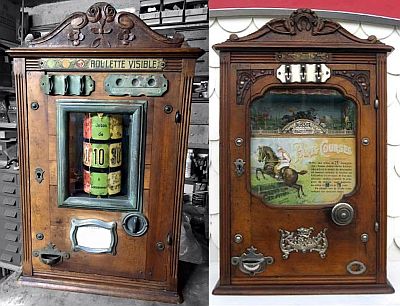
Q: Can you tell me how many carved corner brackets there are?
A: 2